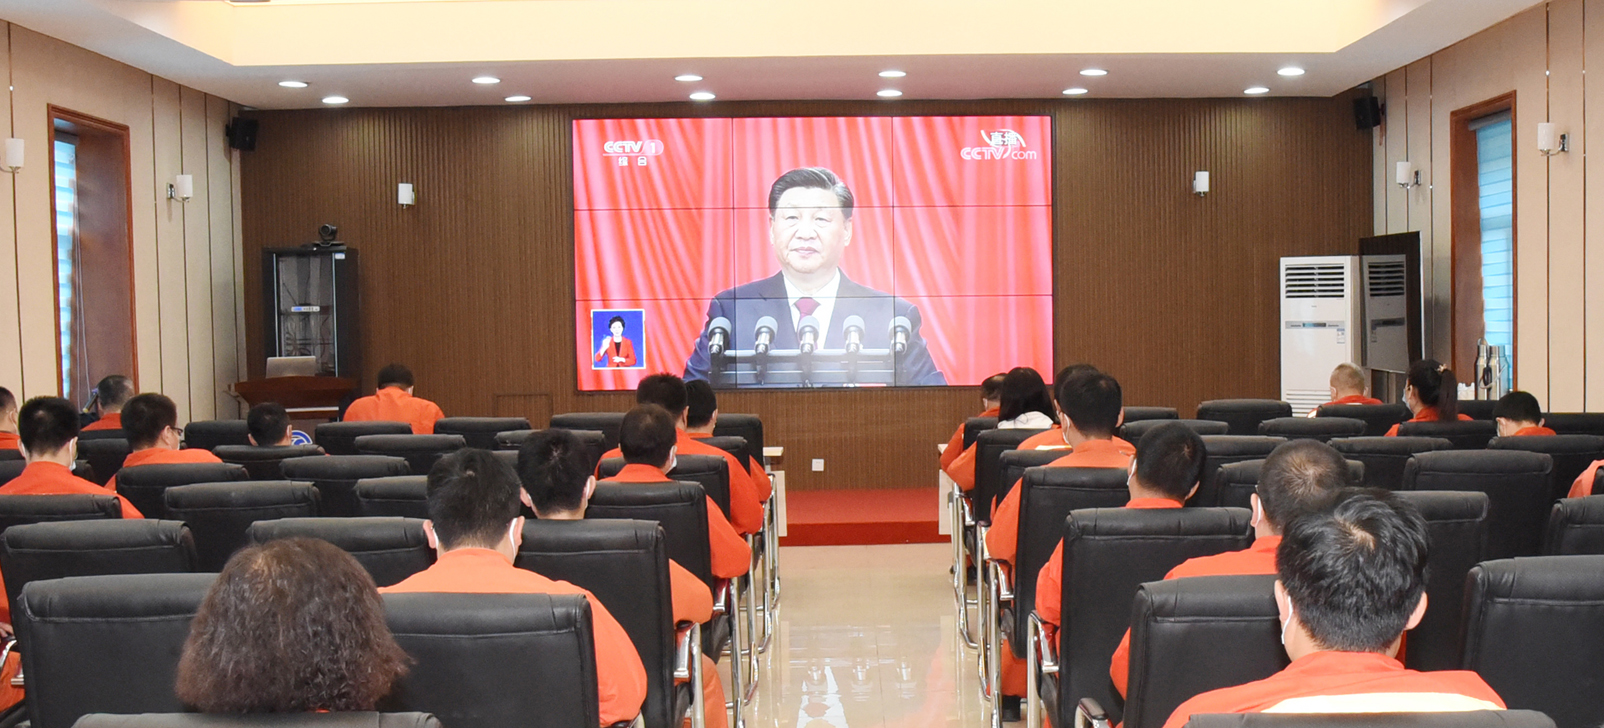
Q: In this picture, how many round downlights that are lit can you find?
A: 12